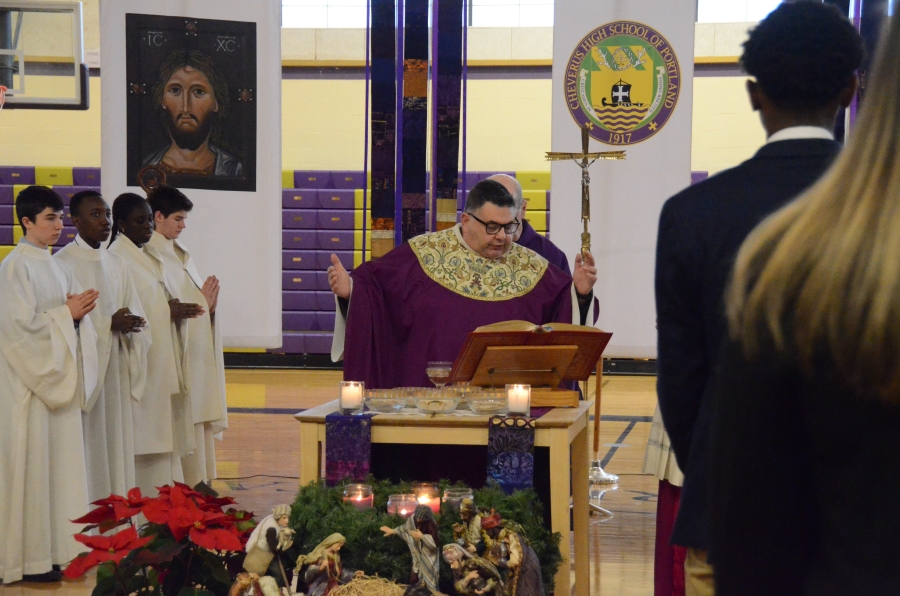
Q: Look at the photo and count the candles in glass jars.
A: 6